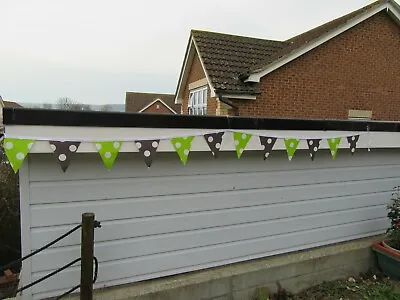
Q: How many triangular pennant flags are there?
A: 12